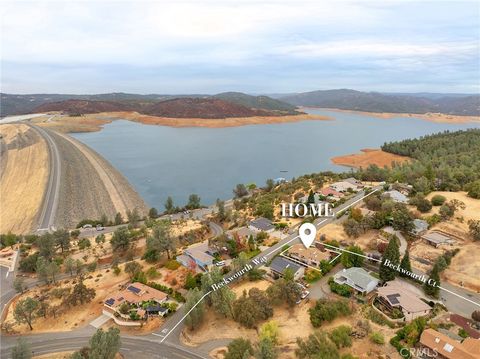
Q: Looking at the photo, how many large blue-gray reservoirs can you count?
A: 1